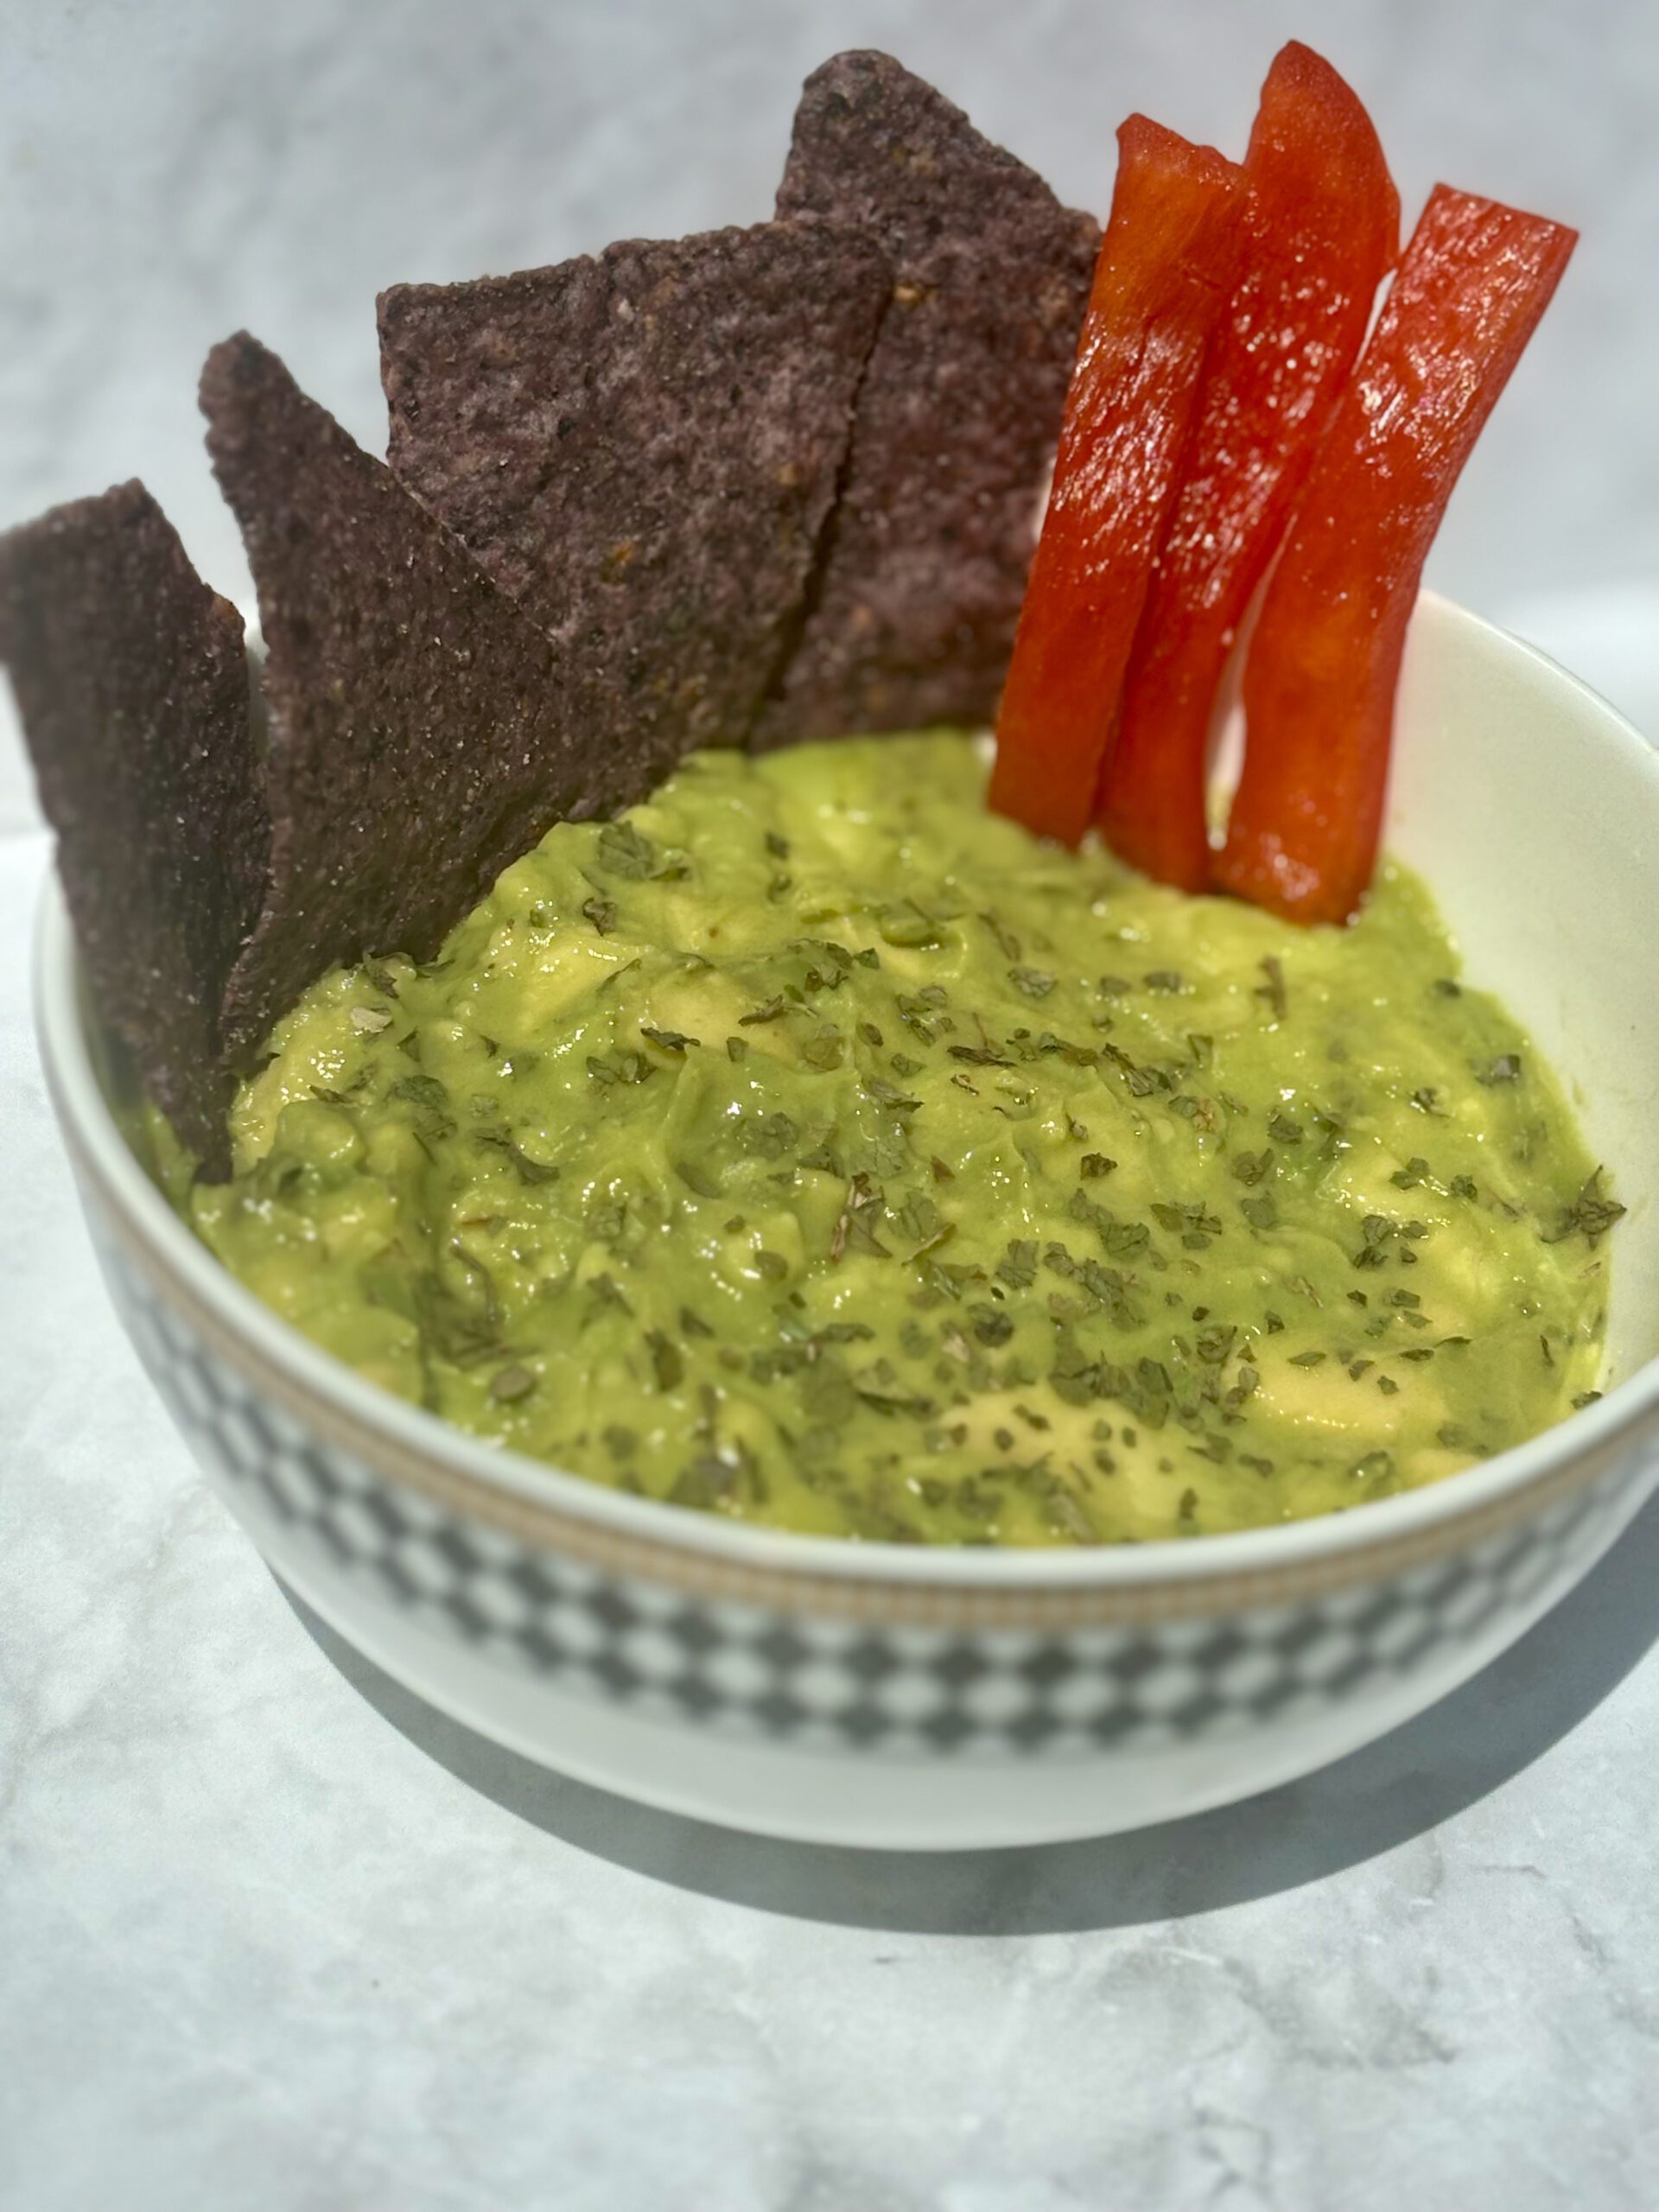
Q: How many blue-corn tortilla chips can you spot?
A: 4